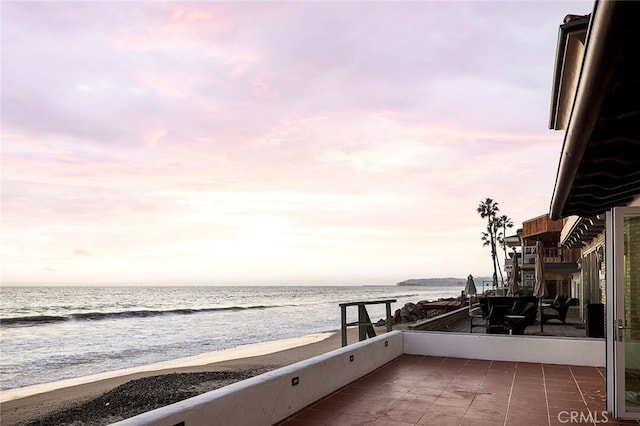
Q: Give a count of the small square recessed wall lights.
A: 4